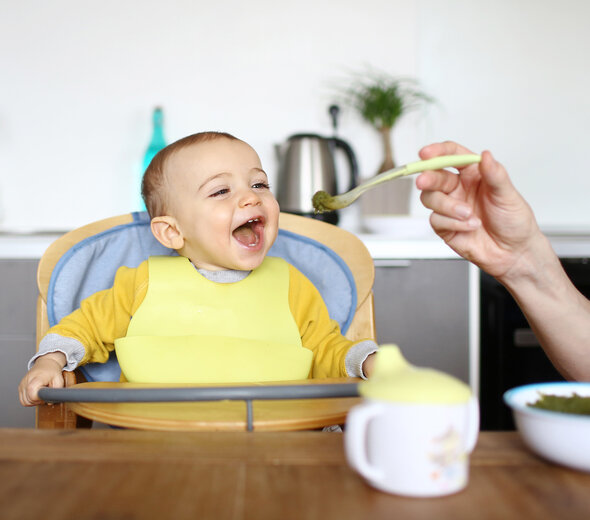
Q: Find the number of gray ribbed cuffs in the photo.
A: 2